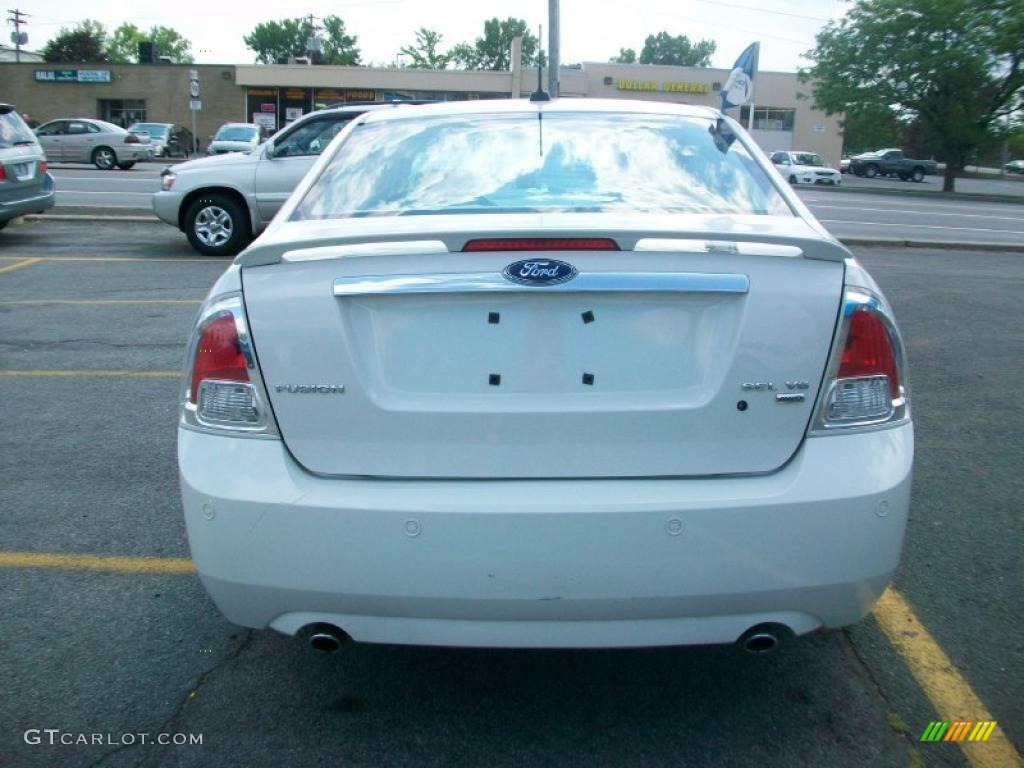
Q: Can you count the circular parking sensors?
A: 4